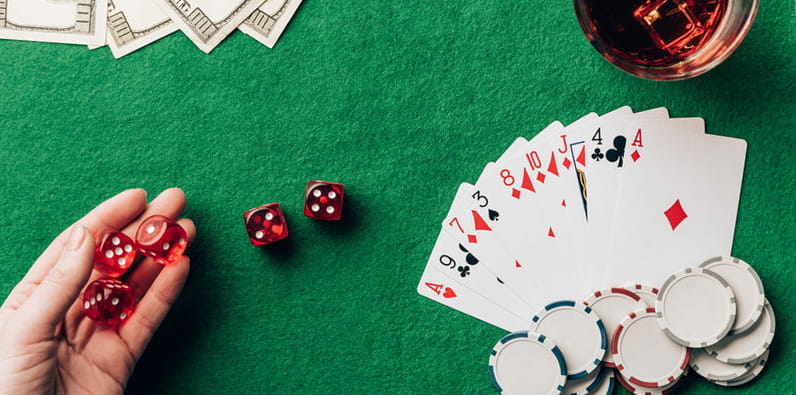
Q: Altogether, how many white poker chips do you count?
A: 5